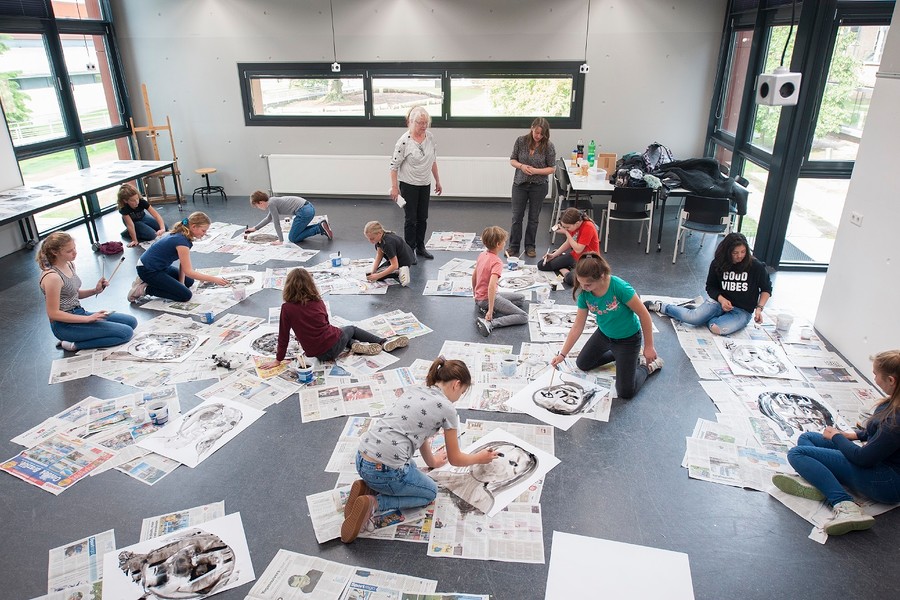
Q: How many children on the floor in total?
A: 12